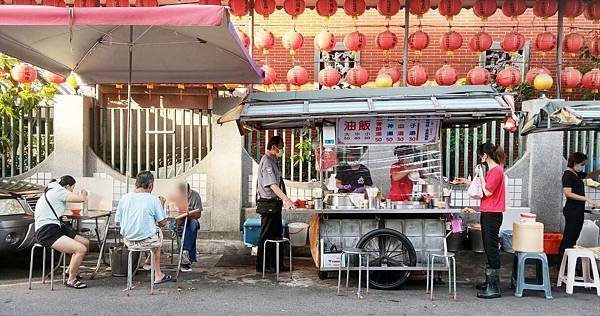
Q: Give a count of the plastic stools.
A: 2